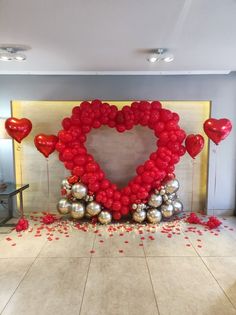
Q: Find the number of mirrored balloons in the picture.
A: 11